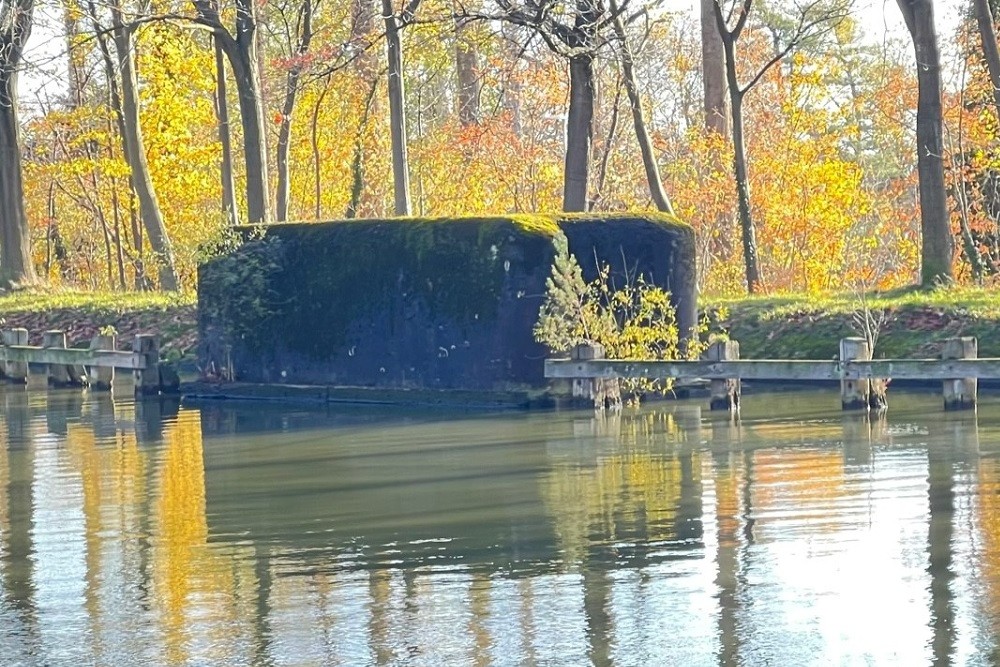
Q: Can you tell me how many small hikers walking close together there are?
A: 0